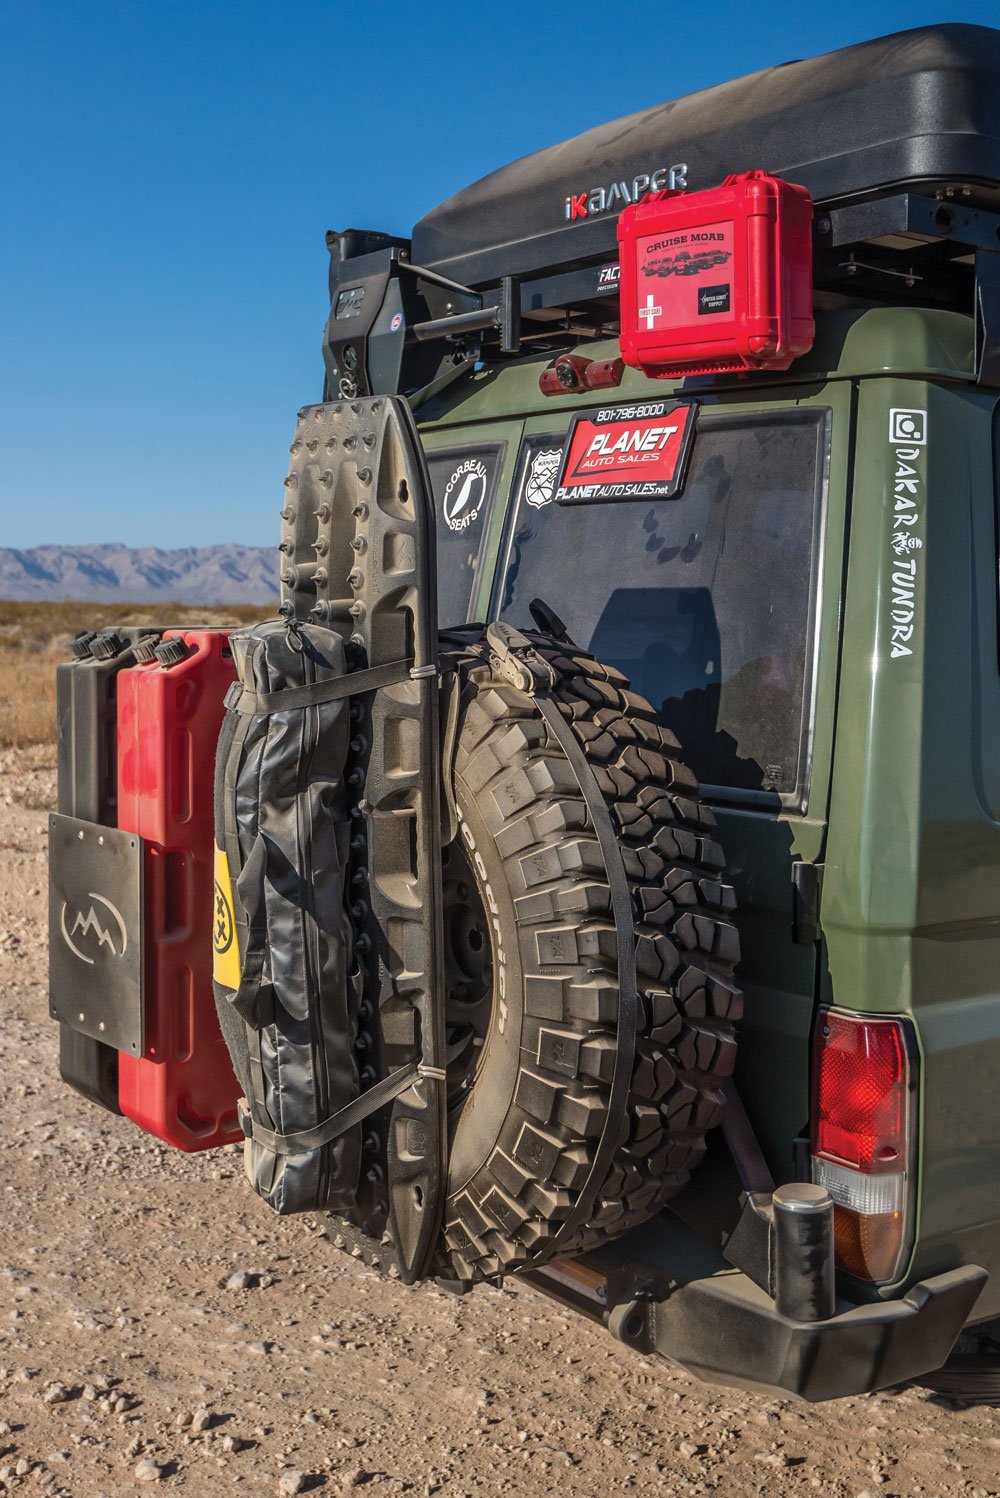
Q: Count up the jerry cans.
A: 4